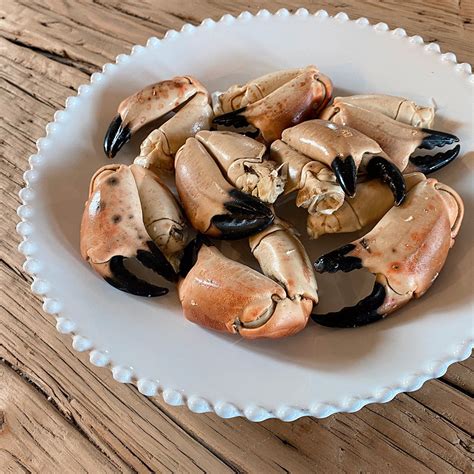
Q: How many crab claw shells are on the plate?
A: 8